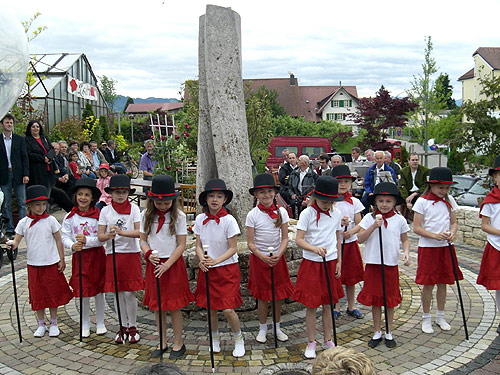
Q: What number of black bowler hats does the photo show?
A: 11